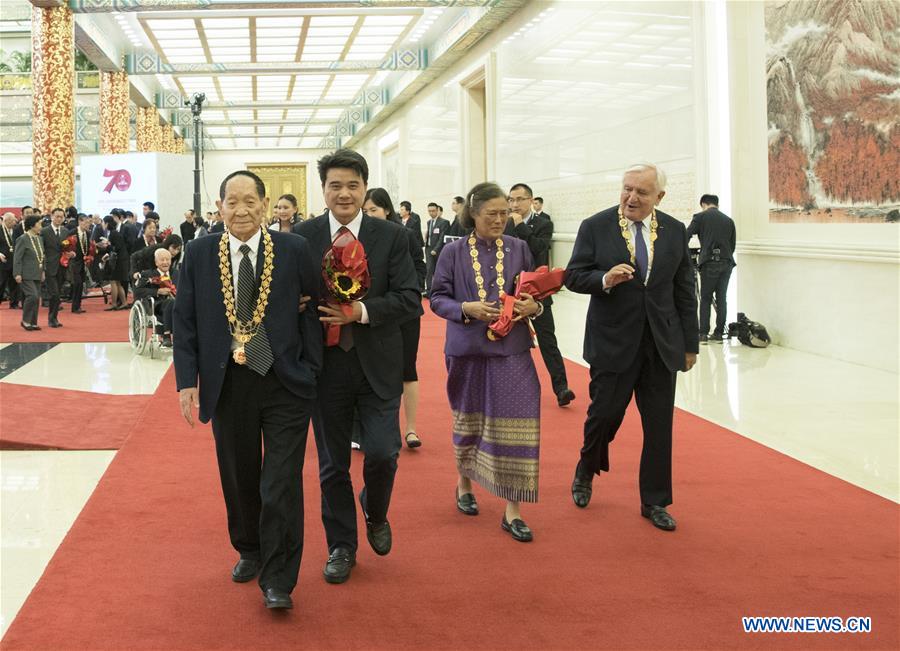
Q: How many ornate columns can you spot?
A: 5